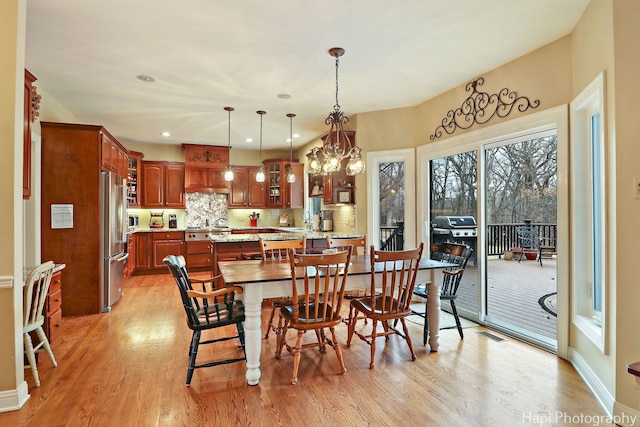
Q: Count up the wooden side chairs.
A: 4